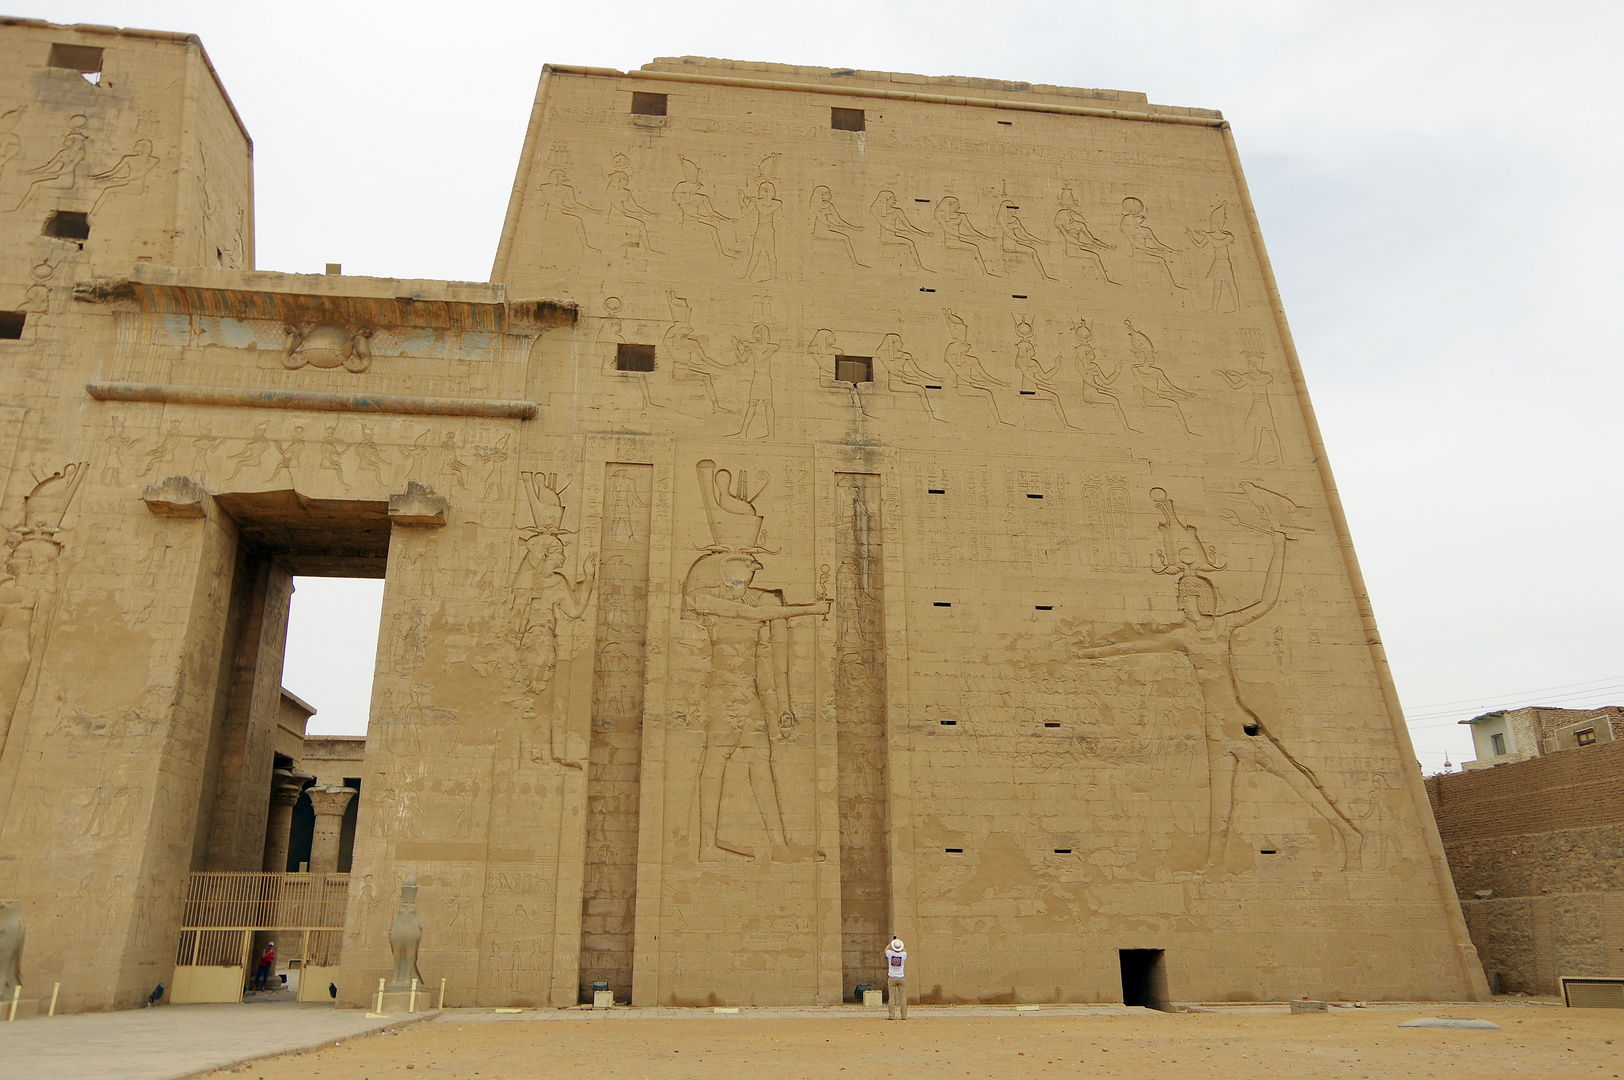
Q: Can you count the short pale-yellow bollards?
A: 5